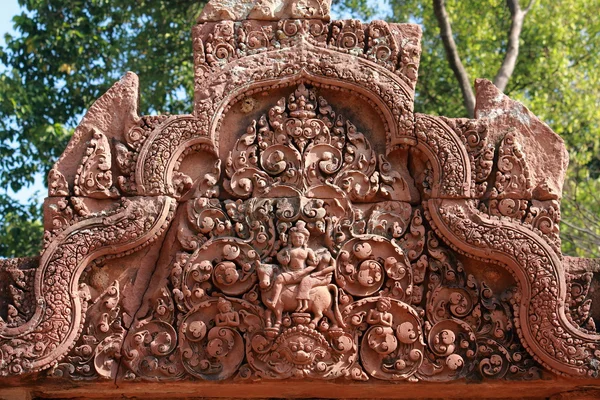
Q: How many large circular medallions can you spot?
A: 4